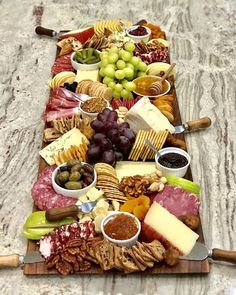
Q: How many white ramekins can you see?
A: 7